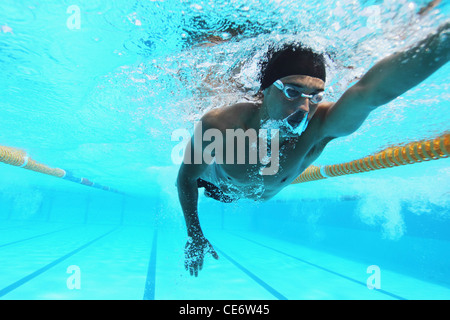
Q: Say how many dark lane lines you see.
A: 5